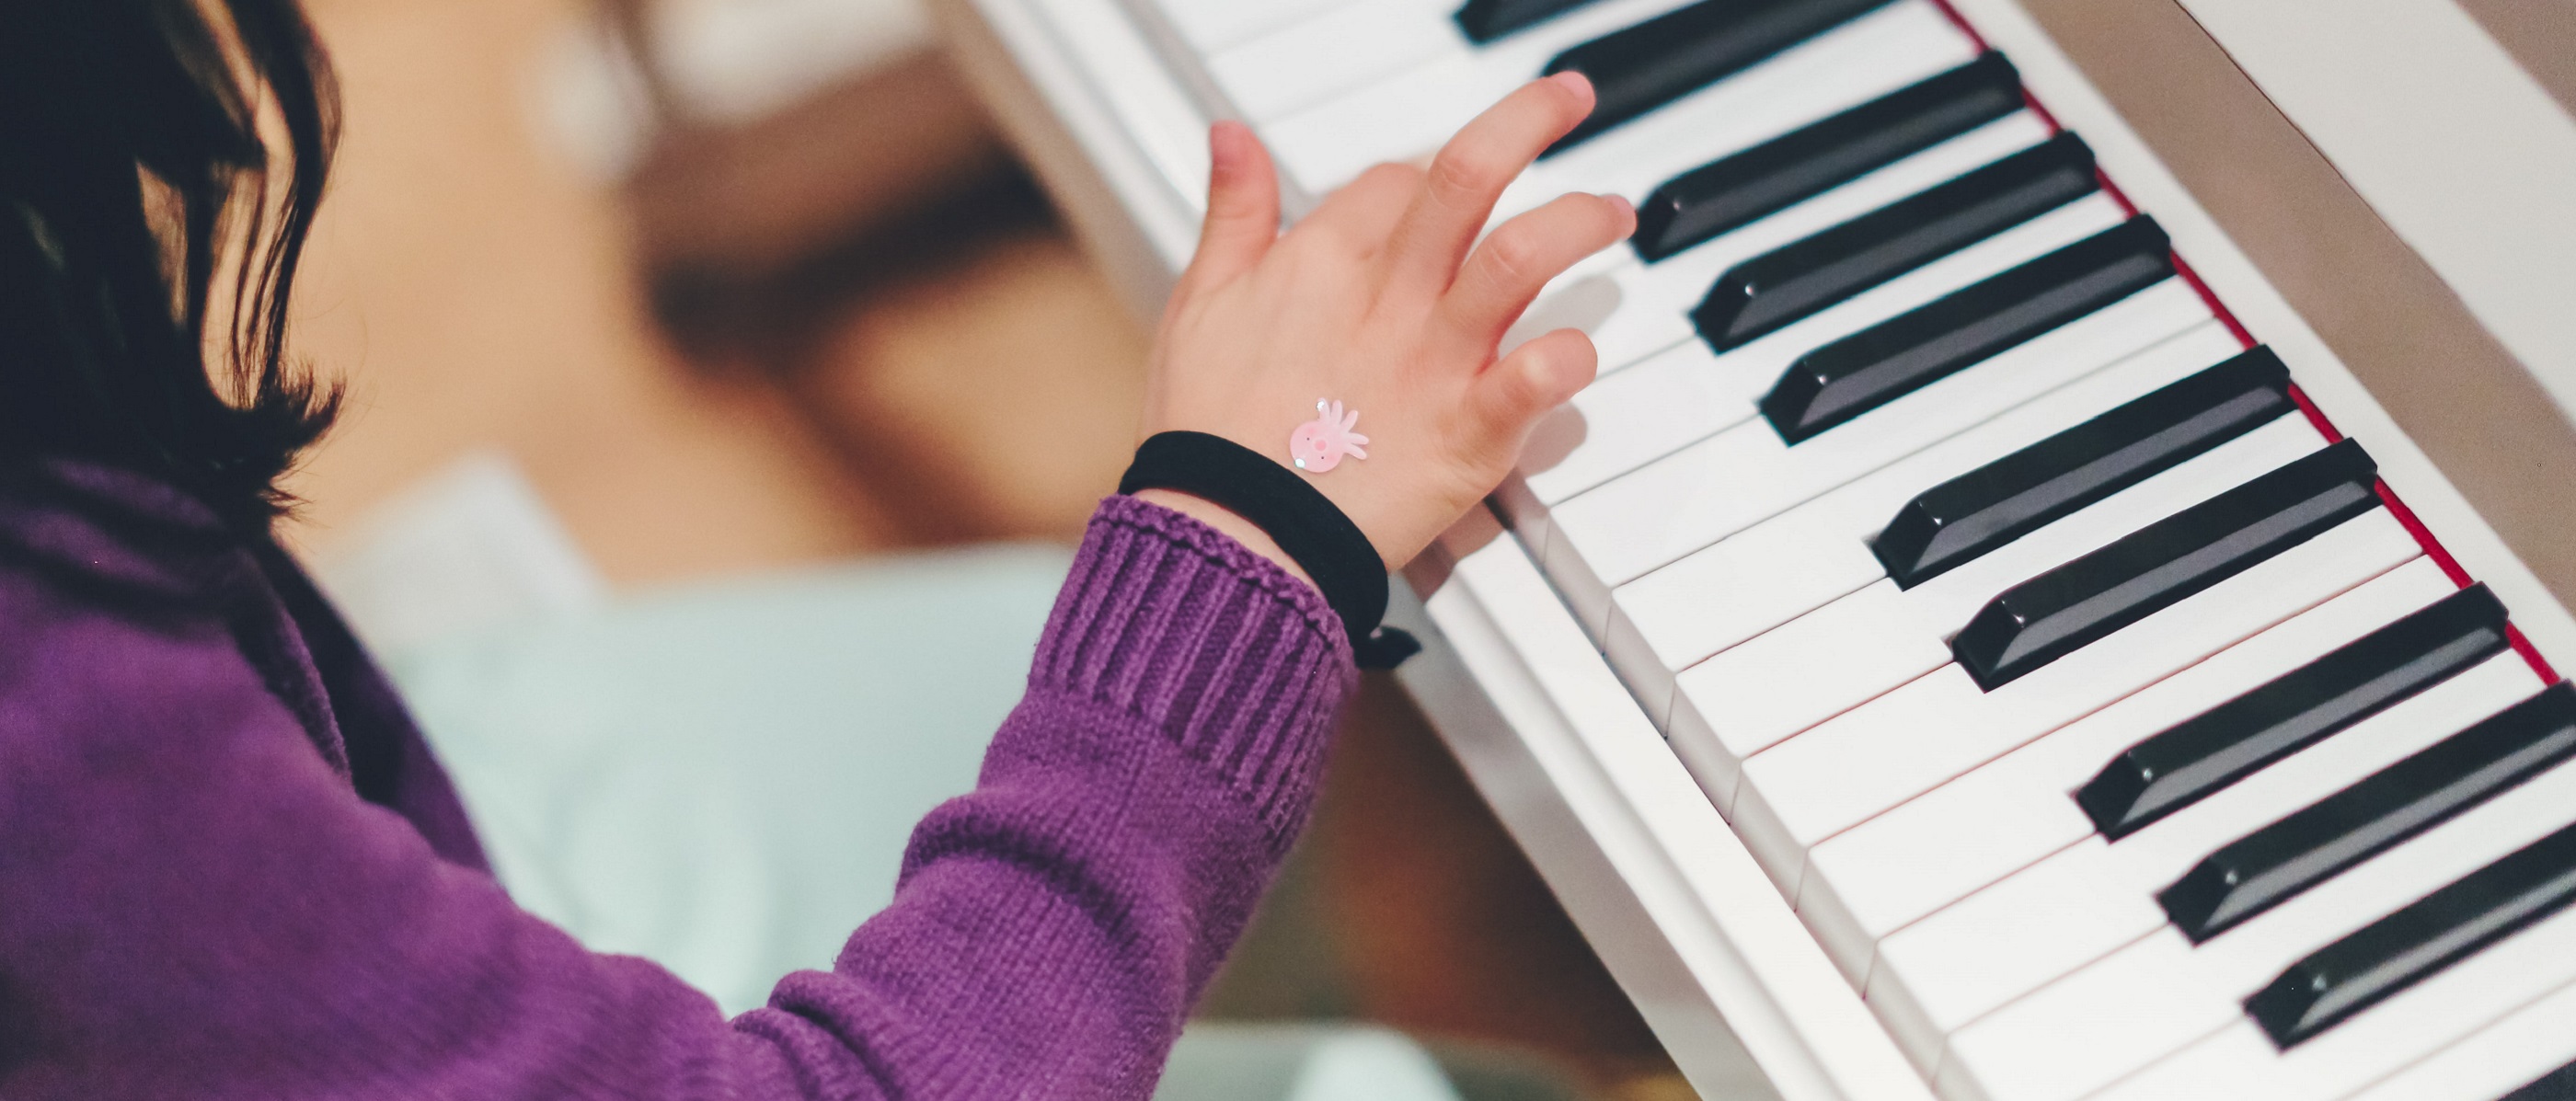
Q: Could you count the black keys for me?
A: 11